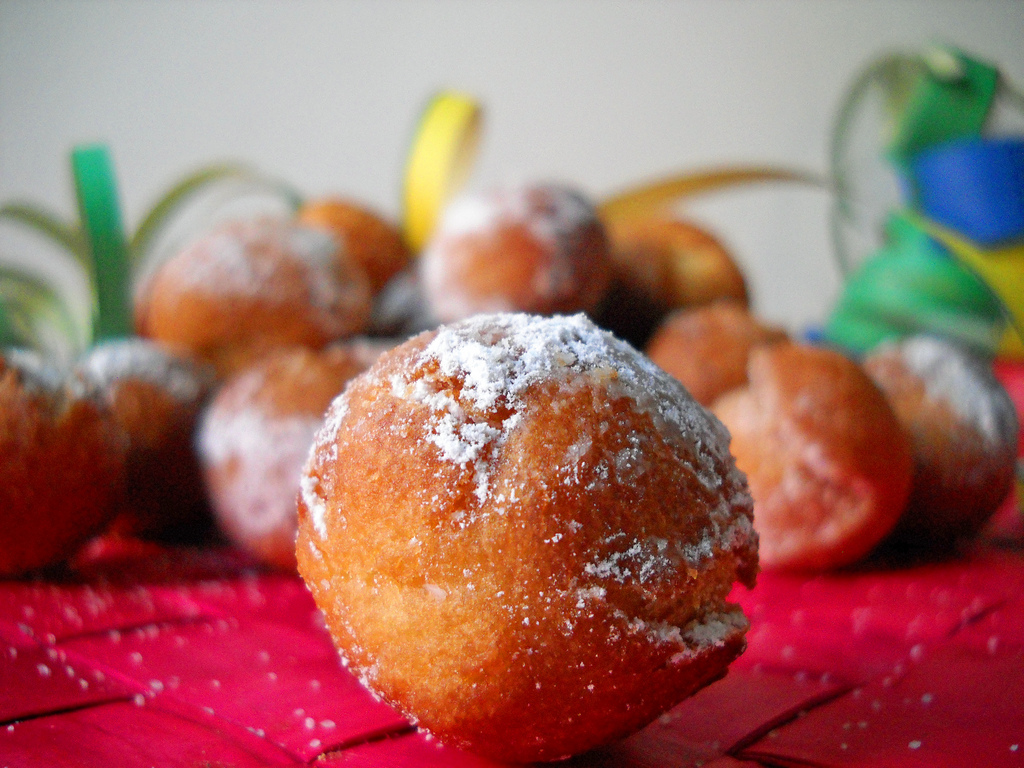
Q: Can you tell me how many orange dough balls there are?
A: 11